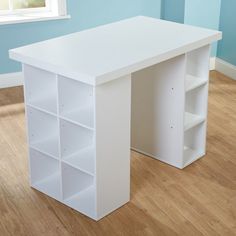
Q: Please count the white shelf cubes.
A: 9